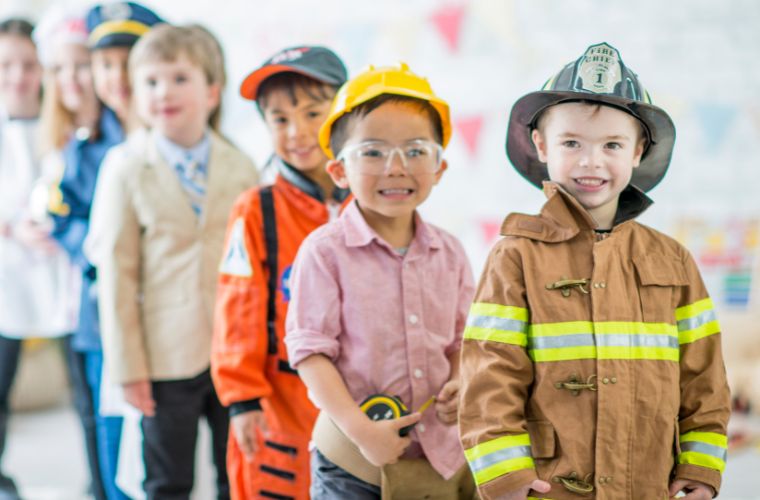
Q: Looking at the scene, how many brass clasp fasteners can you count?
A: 3